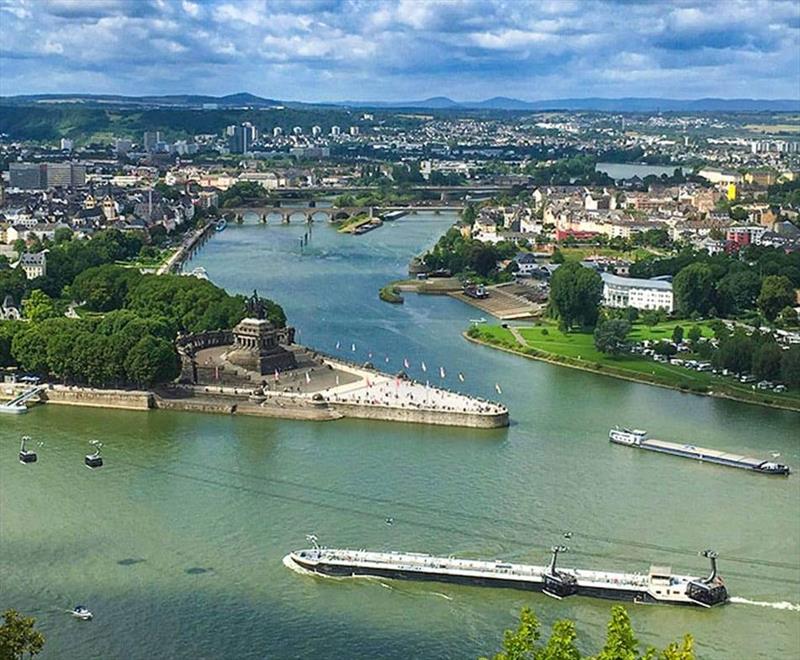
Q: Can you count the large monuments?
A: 1